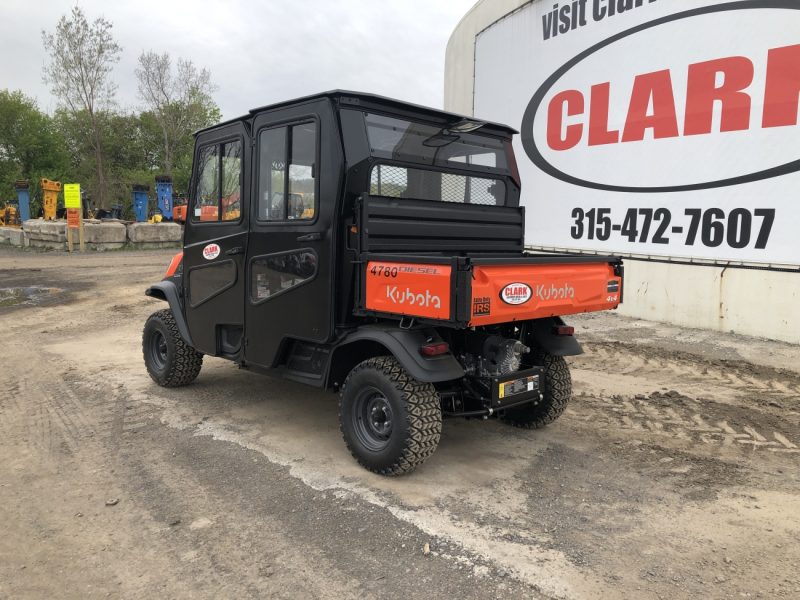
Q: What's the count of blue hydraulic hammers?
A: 3